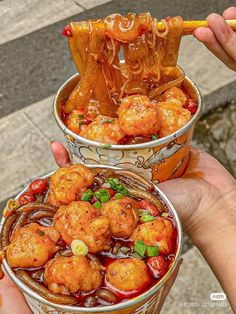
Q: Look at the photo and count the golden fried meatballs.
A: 12